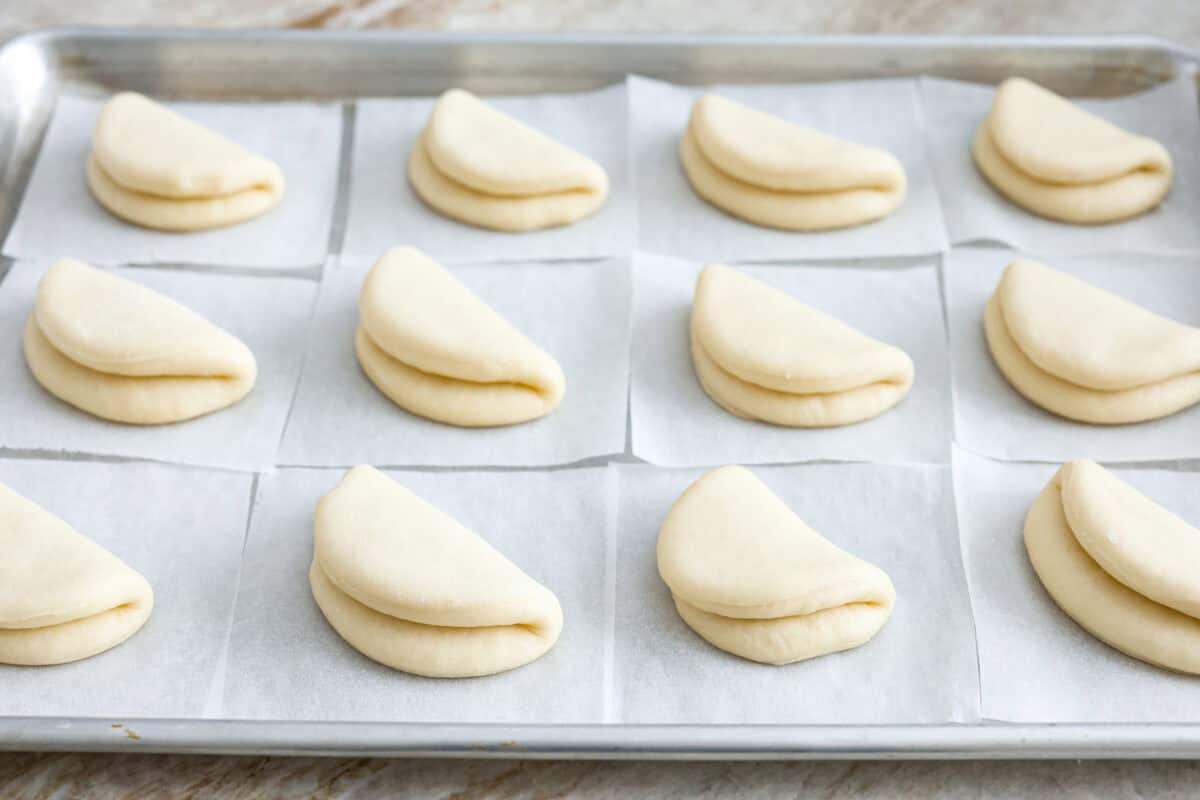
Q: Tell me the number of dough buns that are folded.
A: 12